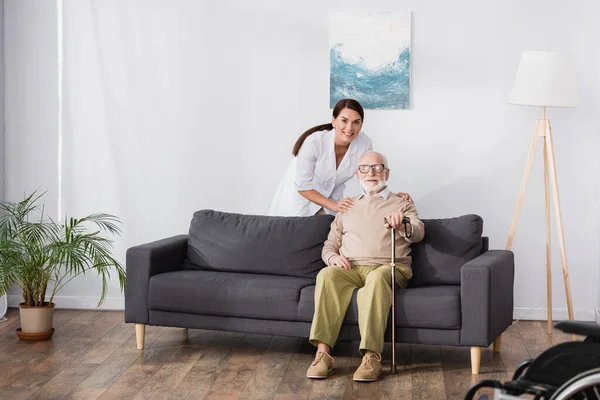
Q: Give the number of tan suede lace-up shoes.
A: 2